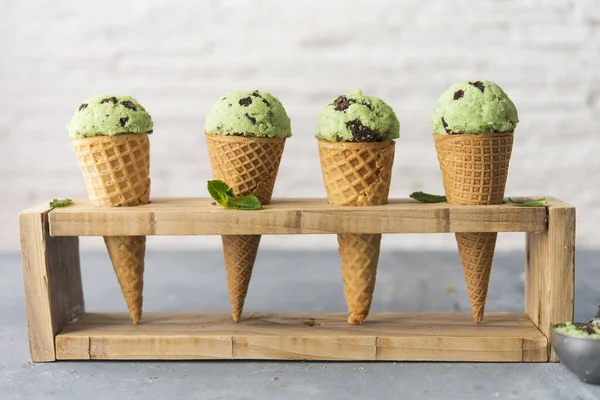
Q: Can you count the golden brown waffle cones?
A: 4